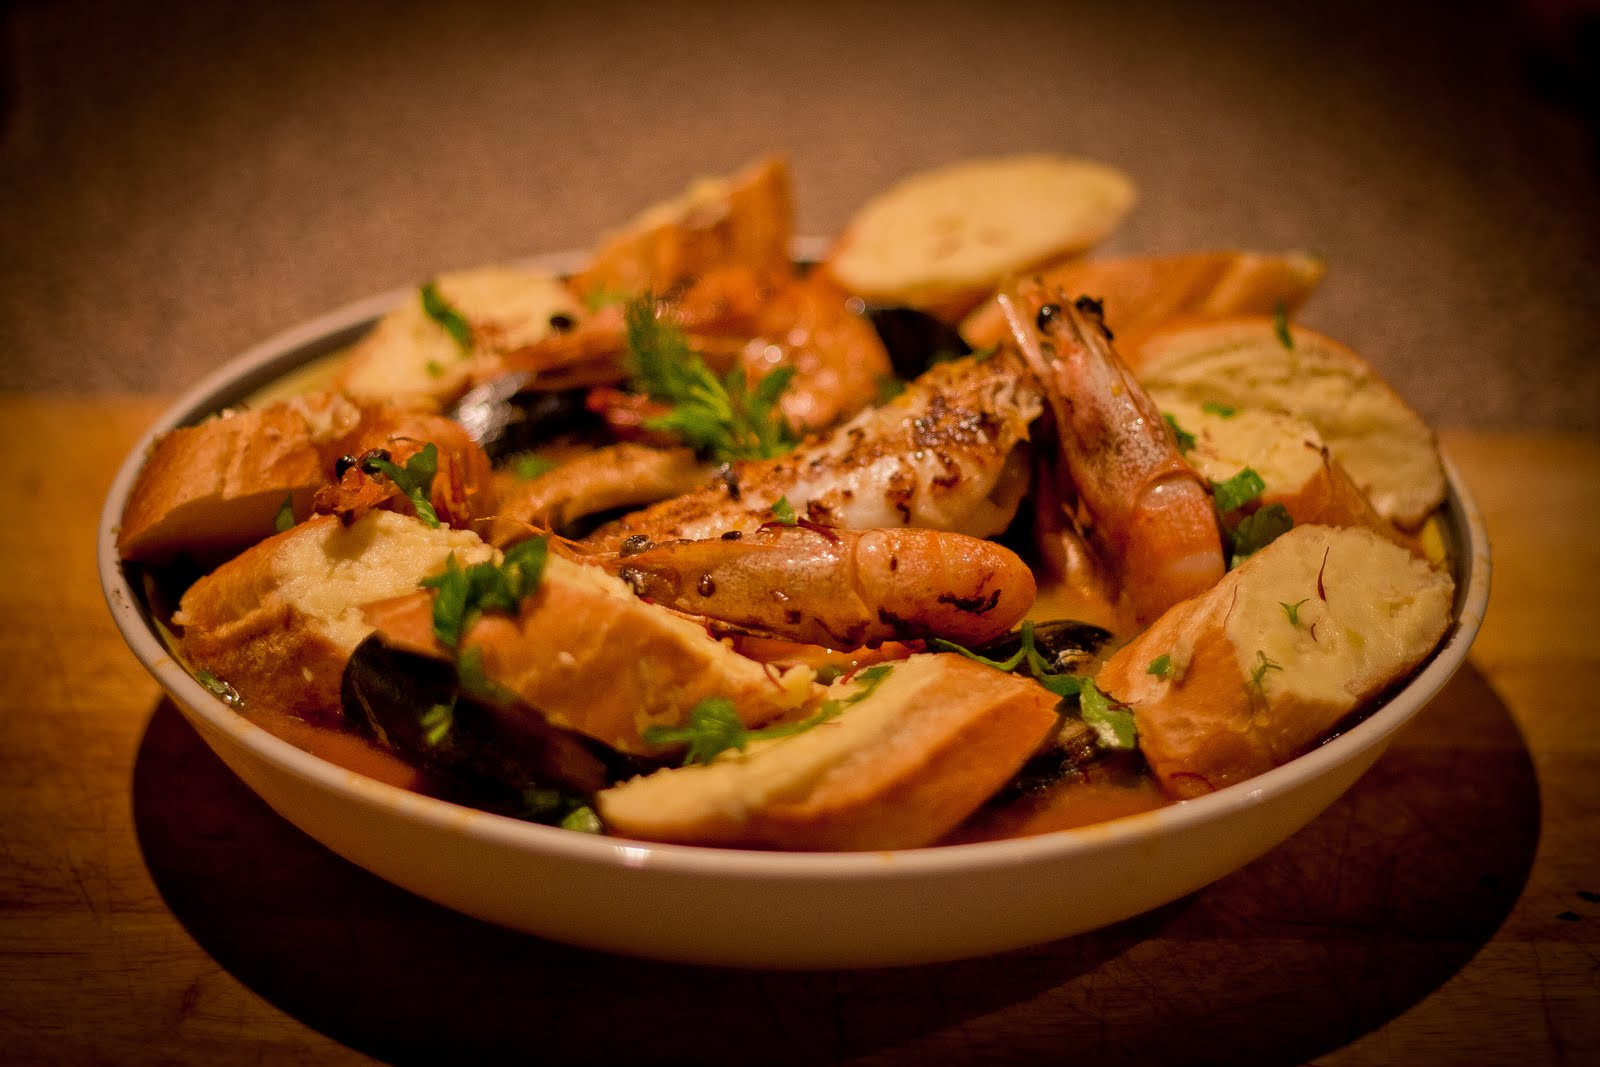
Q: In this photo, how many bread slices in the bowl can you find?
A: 11